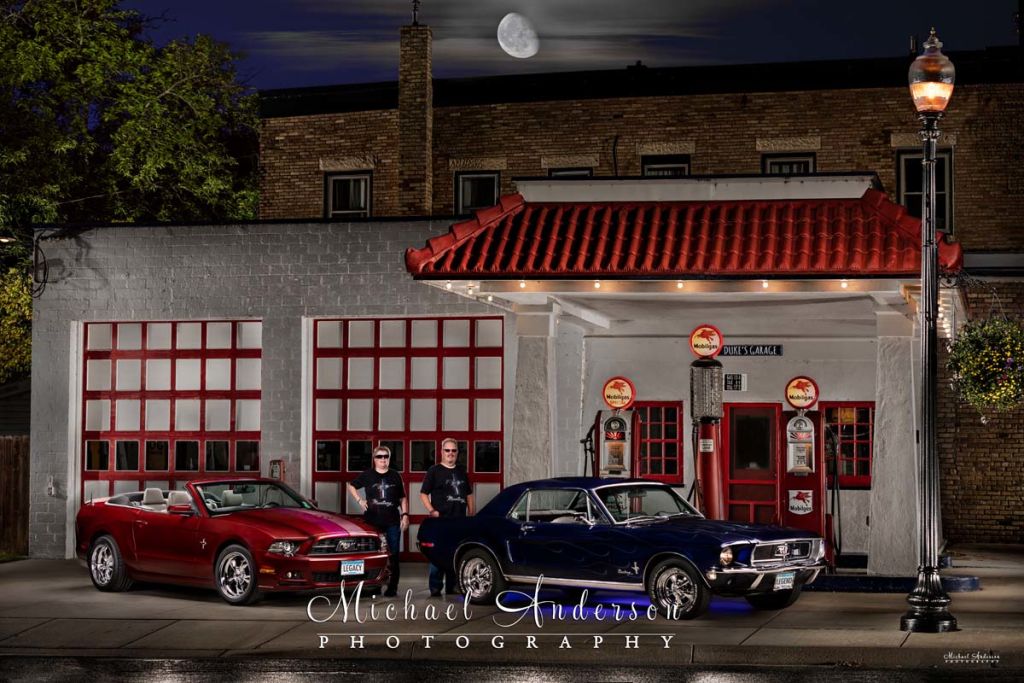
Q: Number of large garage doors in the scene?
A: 2